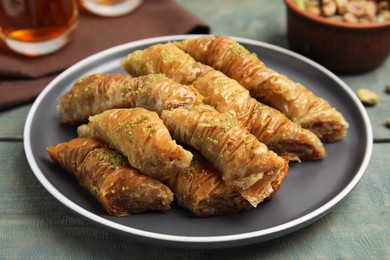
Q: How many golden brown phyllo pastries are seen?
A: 7